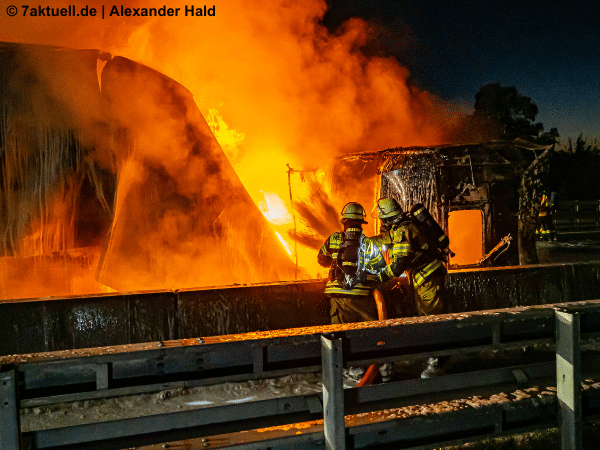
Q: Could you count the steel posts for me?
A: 3